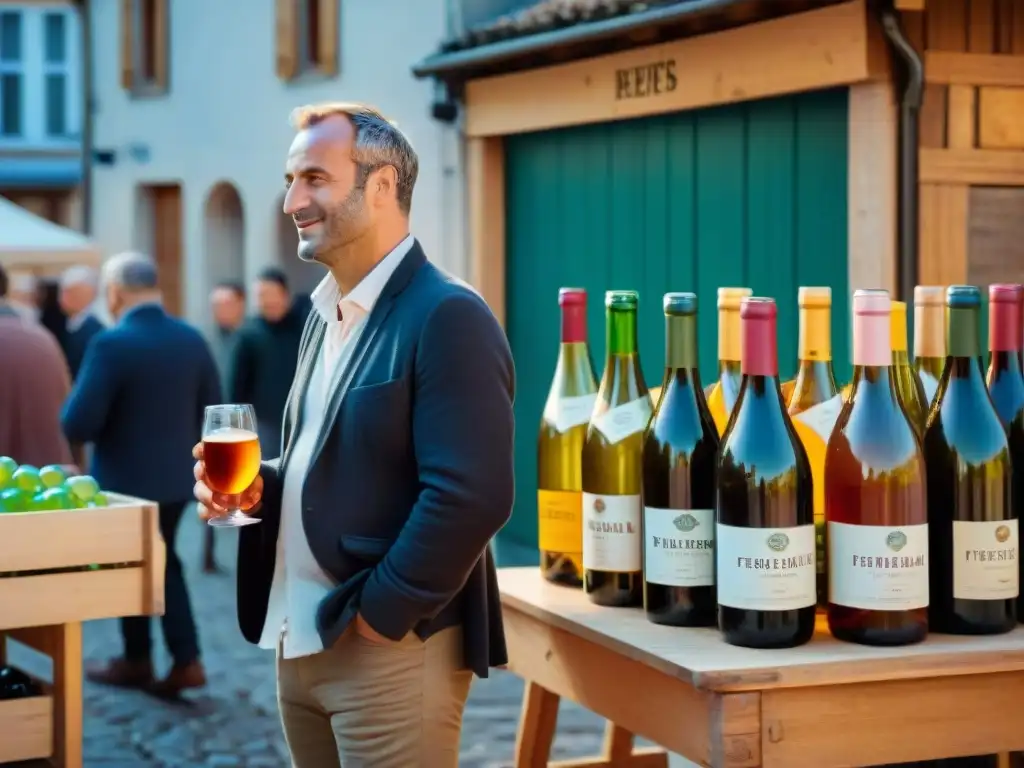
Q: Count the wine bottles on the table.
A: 11